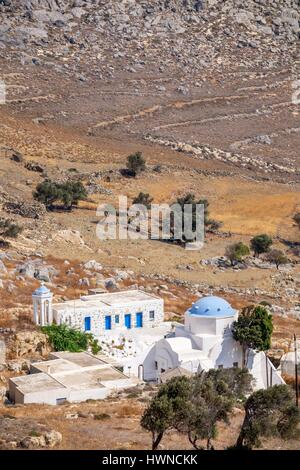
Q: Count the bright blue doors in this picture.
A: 4